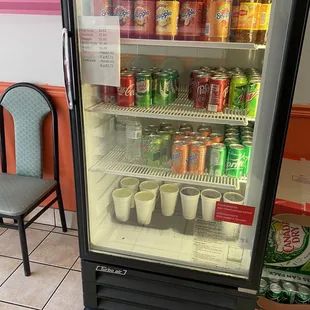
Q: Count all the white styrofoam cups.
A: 8